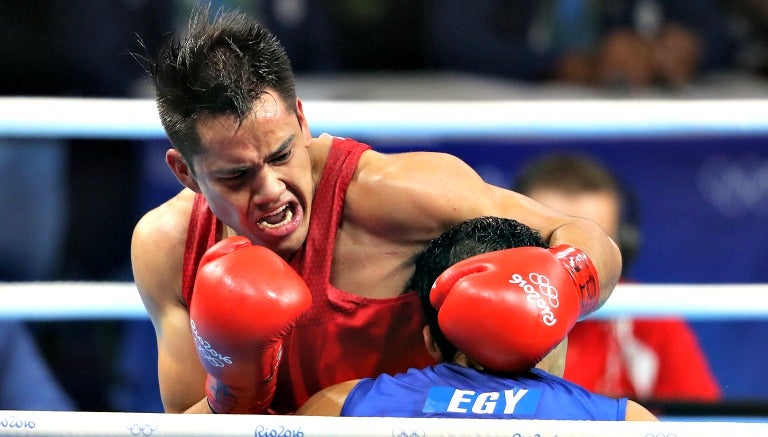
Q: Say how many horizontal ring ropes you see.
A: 3